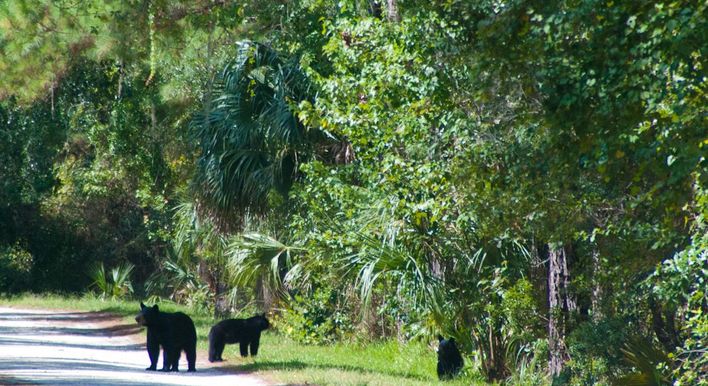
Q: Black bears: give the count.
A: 3